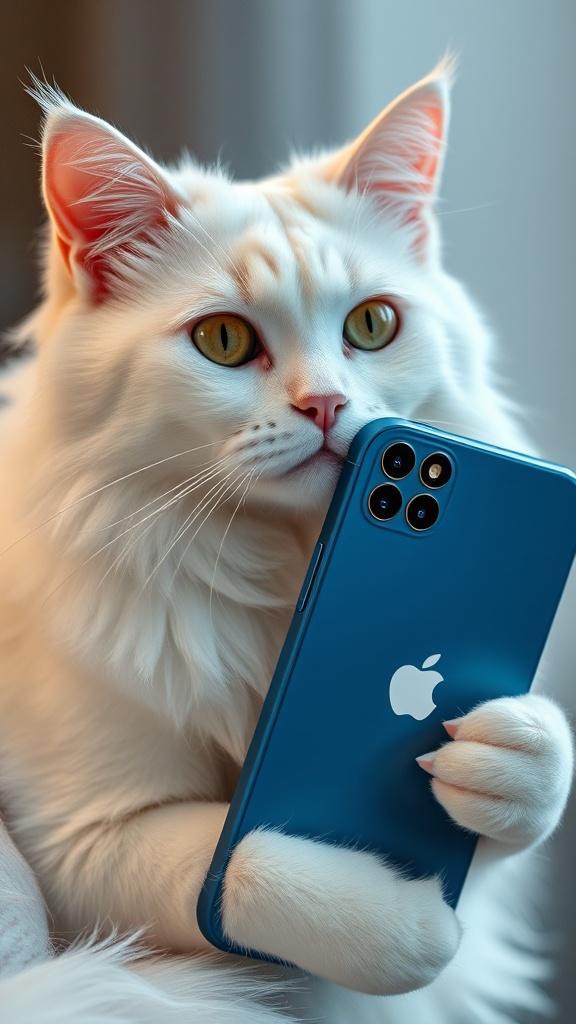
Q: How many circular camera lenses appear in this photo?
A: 4